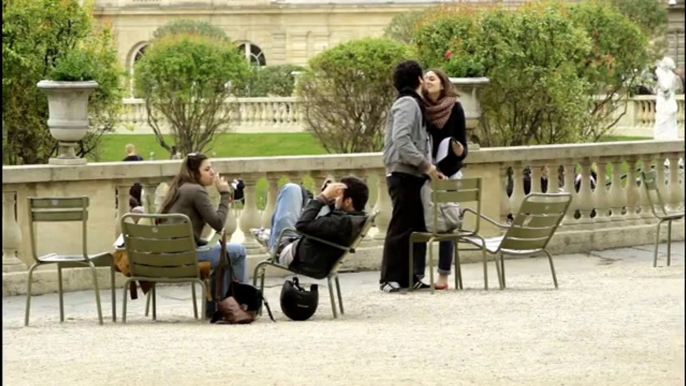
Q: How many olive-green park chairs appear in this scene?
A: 6